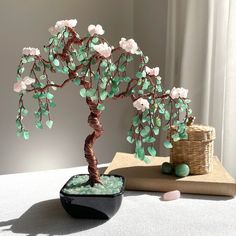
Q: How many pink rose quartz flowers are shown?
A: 9